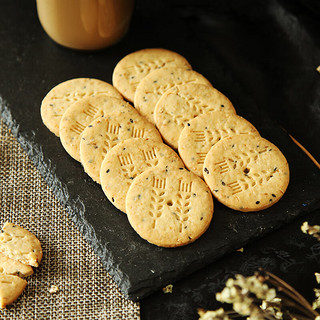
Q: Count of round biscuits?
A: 10